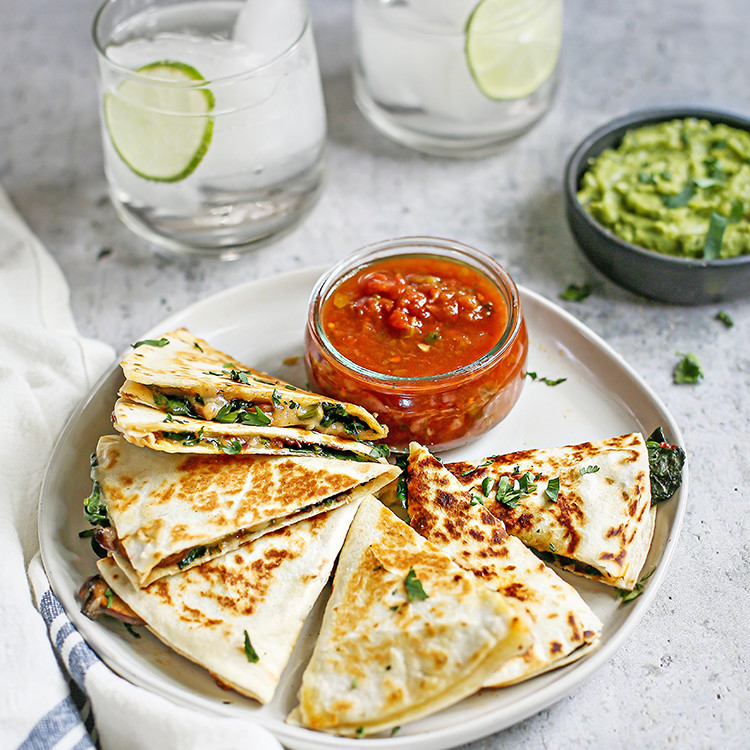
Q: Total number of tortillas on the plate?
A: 7